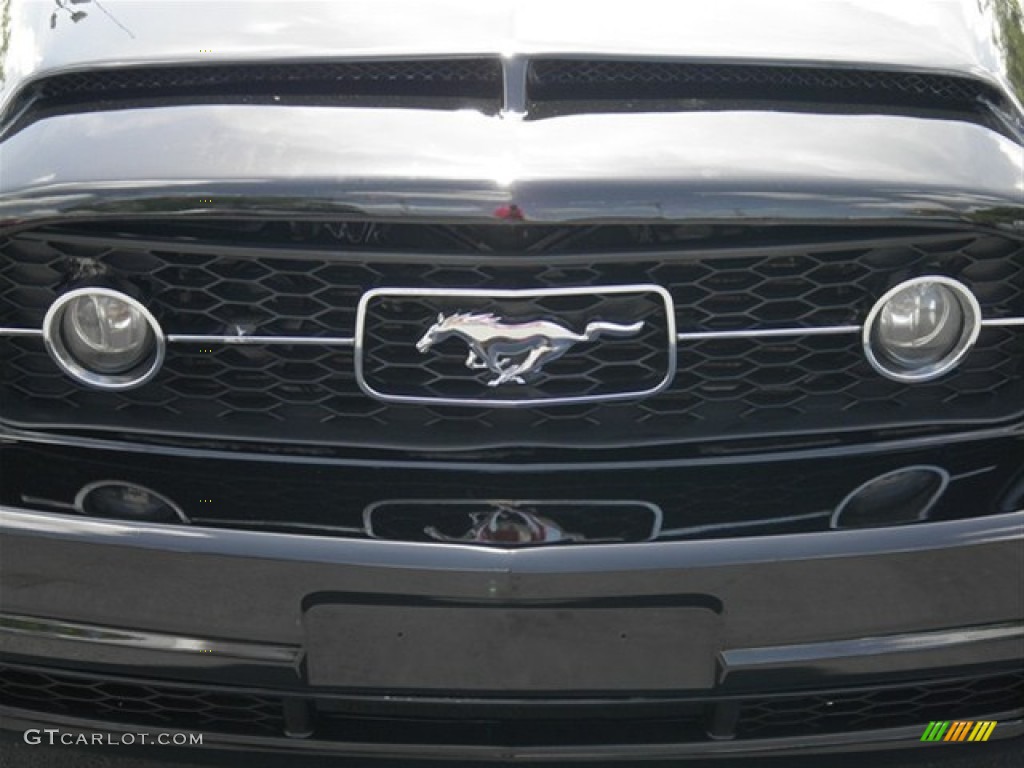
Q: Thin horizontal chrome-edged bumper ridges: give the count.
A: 2